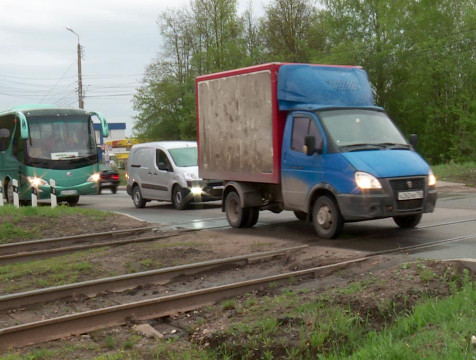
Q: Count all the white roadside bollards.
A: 4